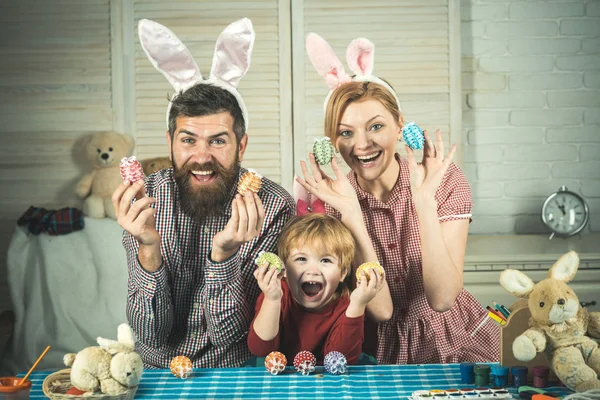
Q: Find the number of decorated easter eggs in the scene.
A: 10